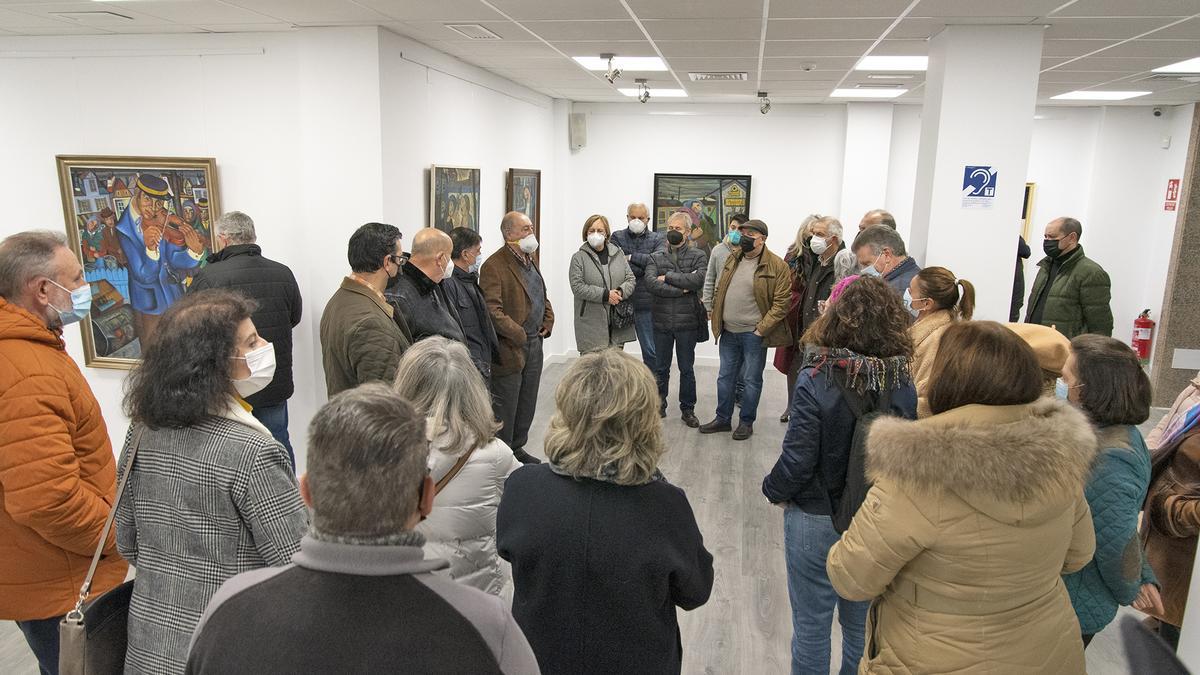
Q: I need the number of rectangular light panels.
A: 6